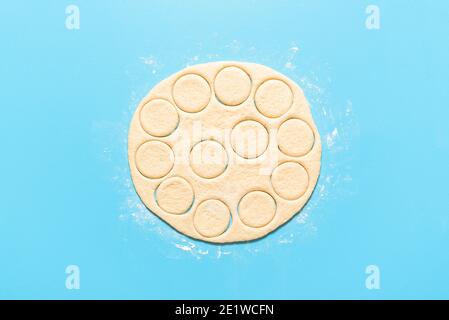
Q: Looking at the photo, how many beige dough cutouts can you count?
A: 12